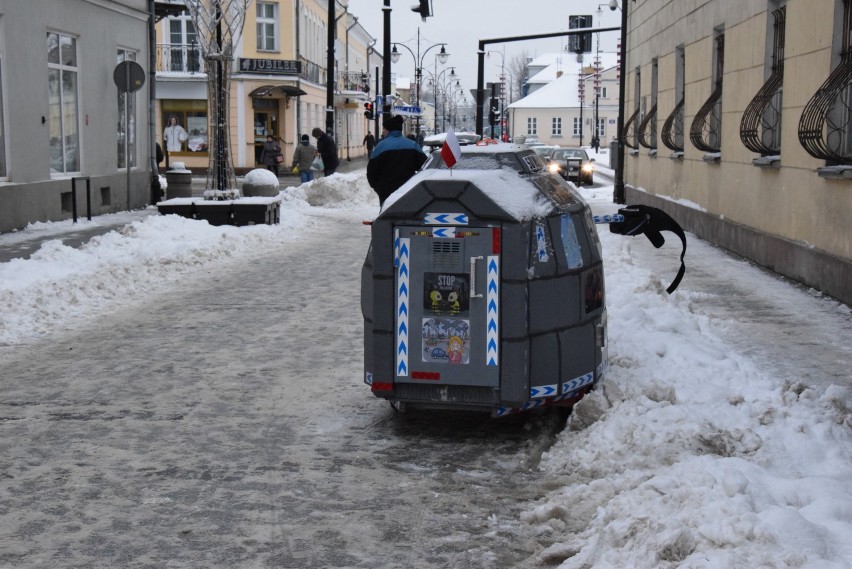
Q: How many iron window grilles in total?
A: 6